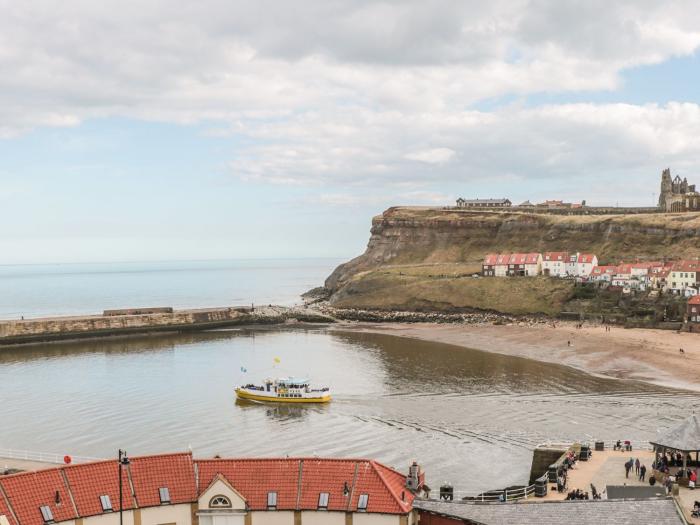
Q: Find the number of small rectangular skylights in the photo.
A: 6